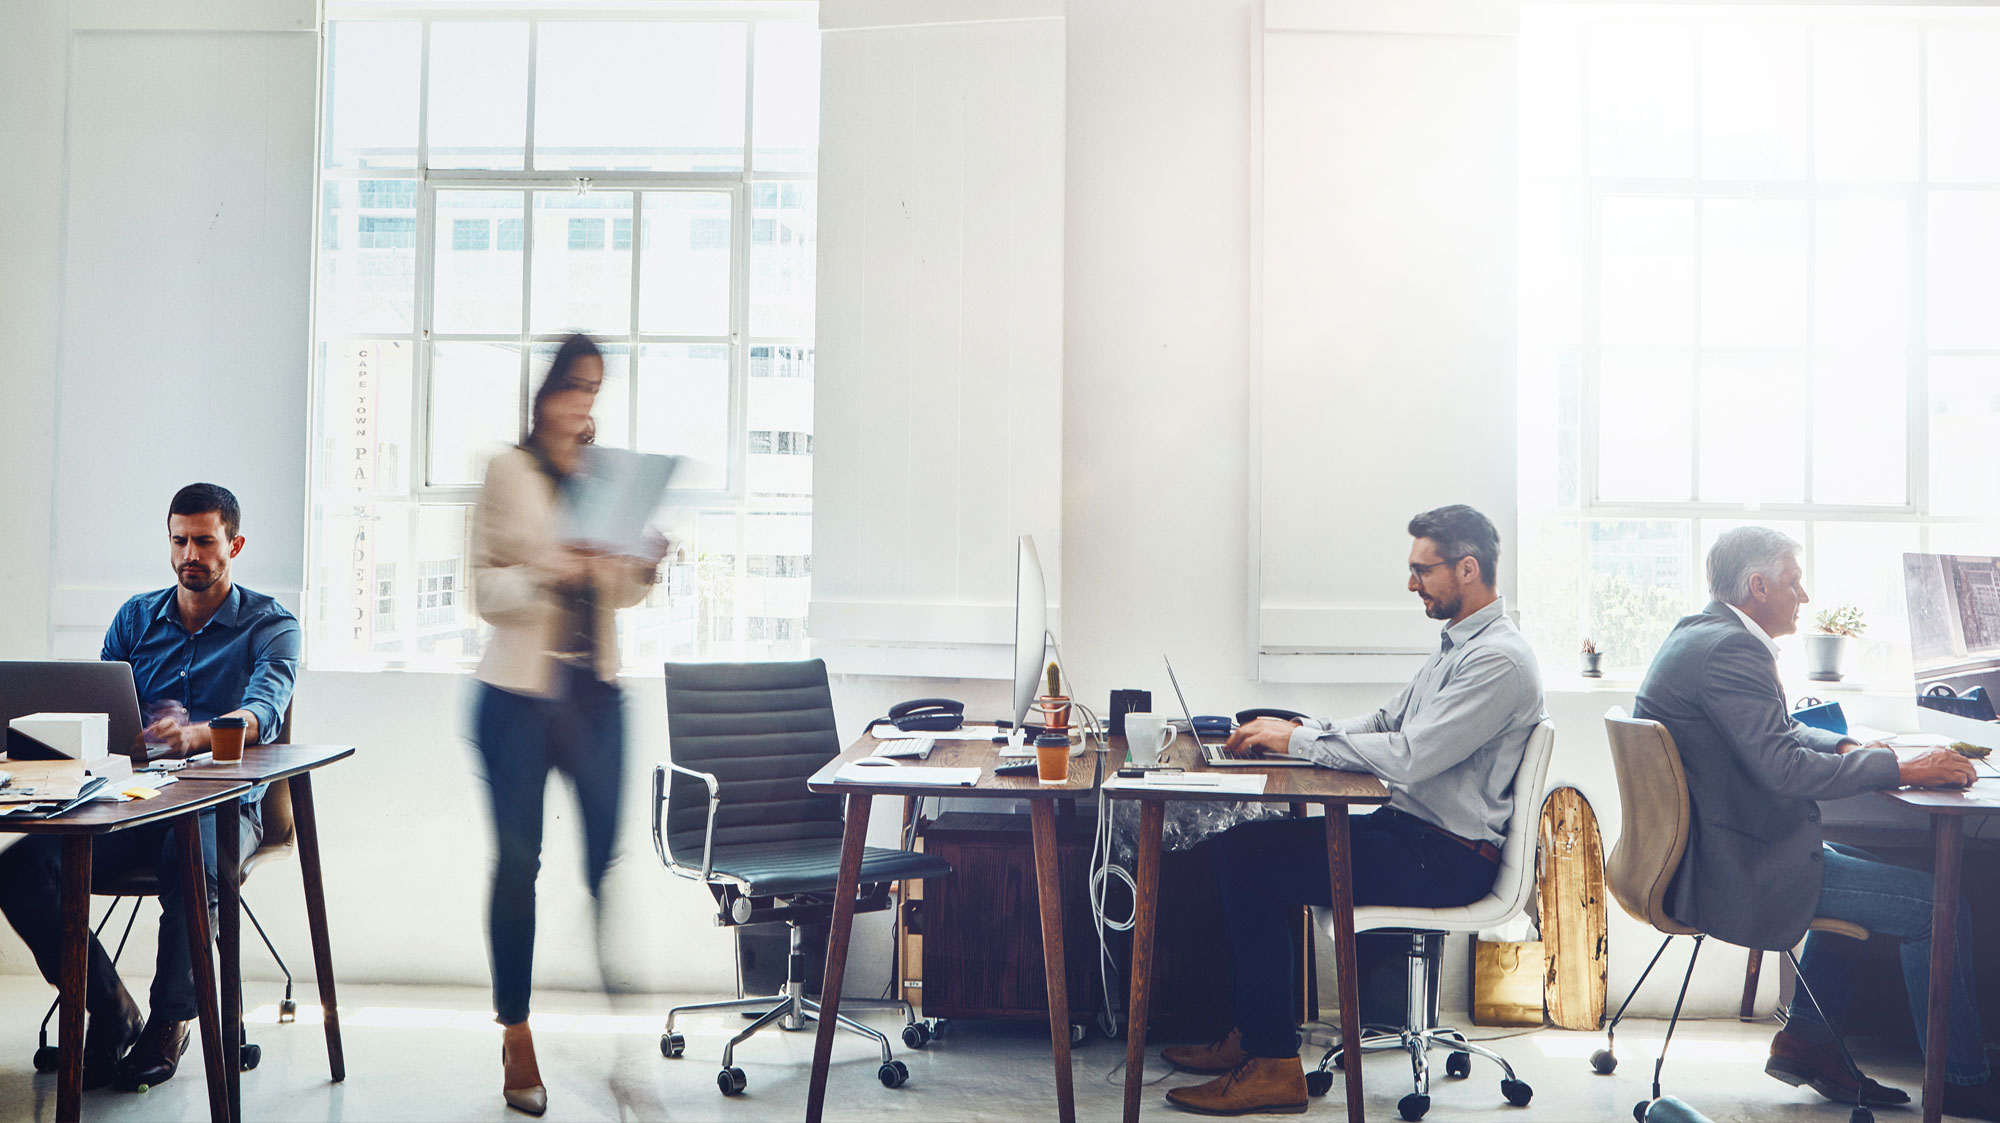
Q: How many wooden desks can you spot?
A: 5